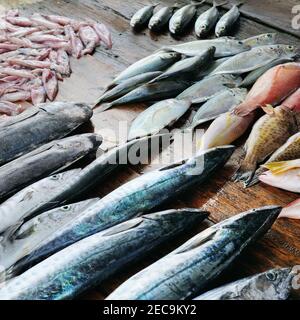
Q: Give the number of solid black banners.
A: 1